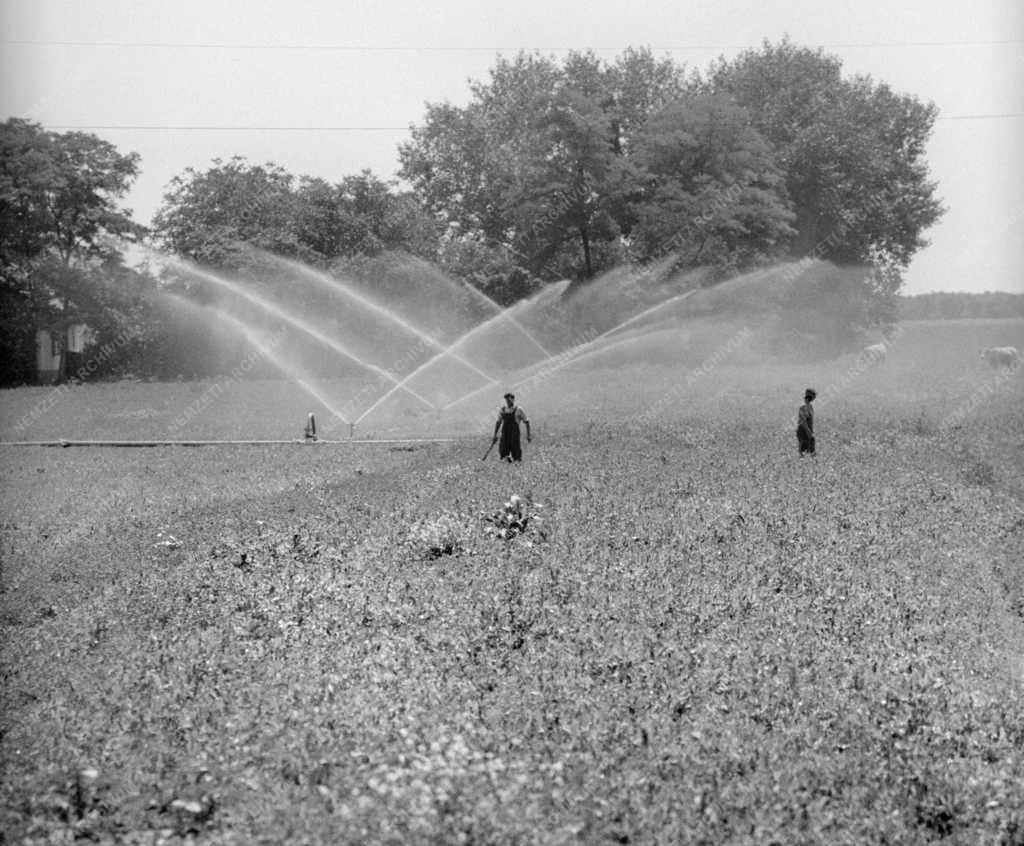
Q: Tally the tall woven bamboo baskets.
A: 0